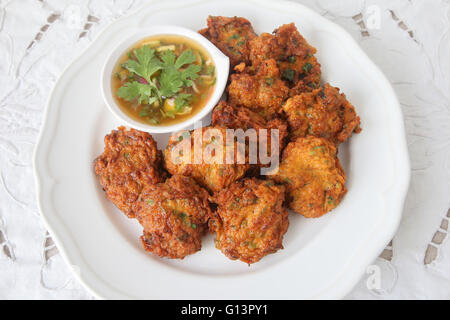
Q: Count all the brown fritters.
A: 10